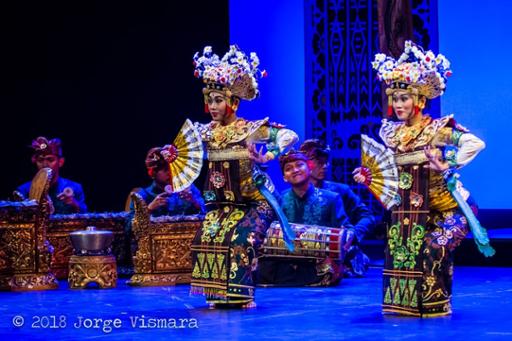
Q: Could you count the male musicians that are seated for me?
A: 4